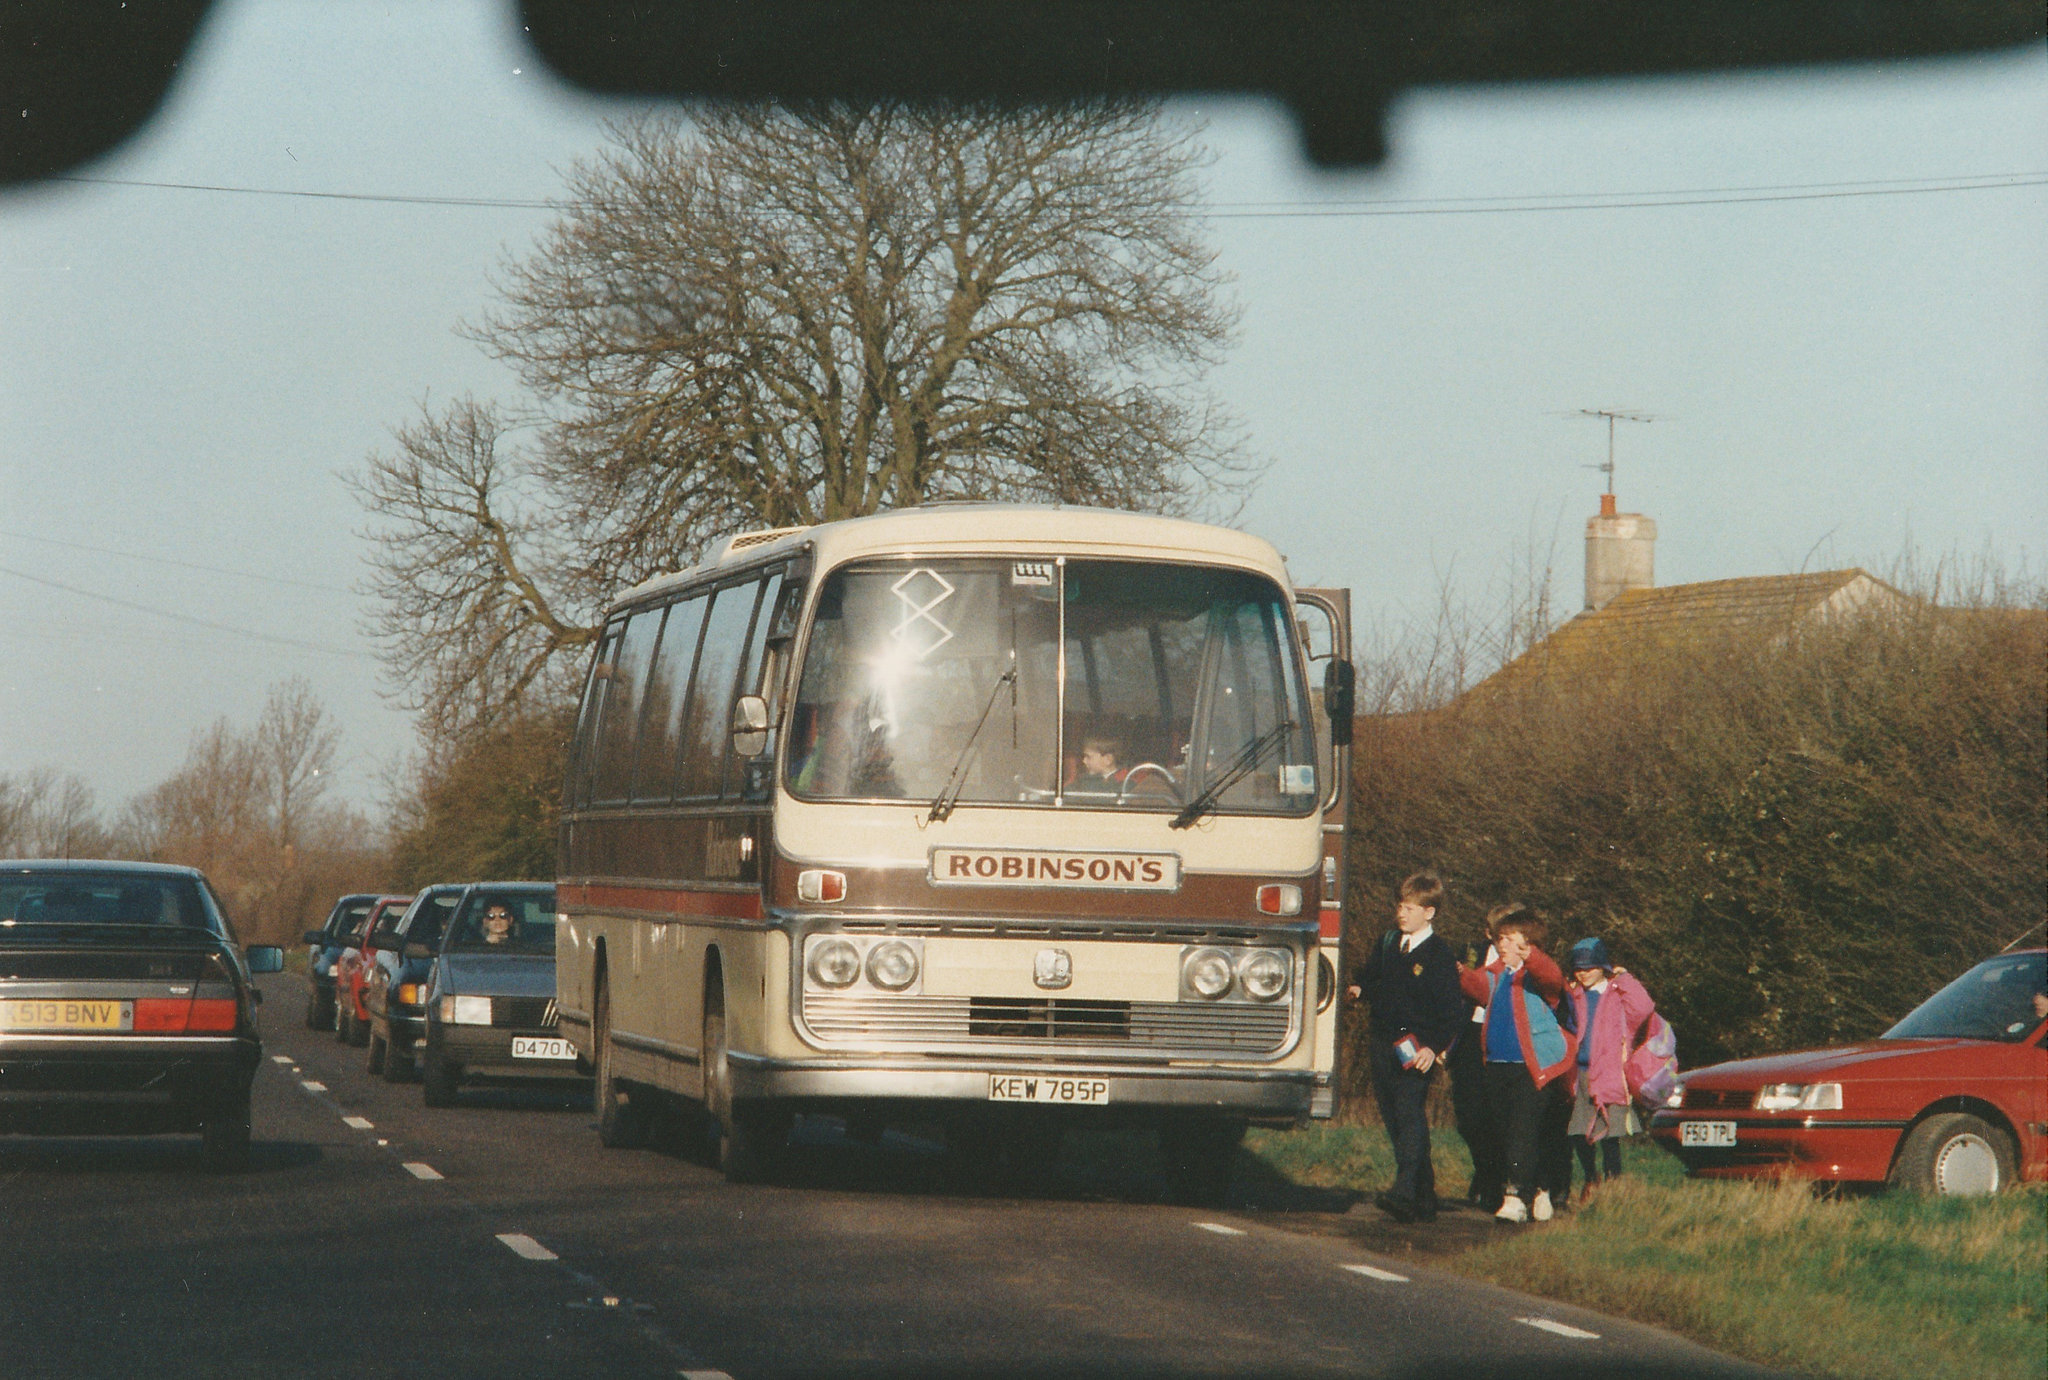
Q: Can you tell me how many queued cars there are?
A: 4